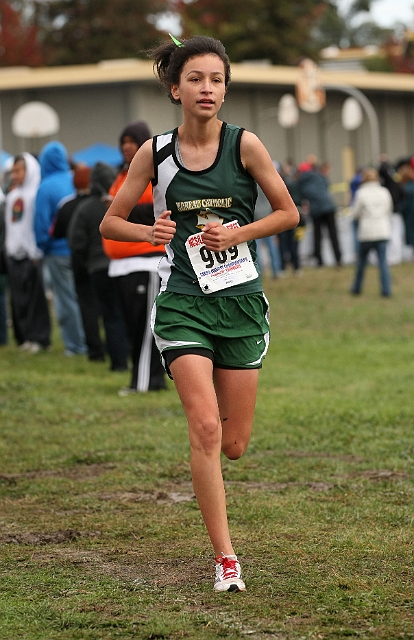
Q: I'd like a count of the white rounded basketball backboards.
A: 3